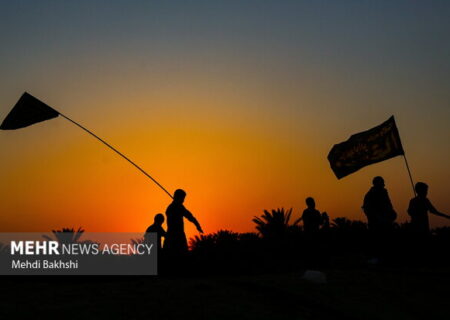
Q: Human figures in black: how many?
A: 5